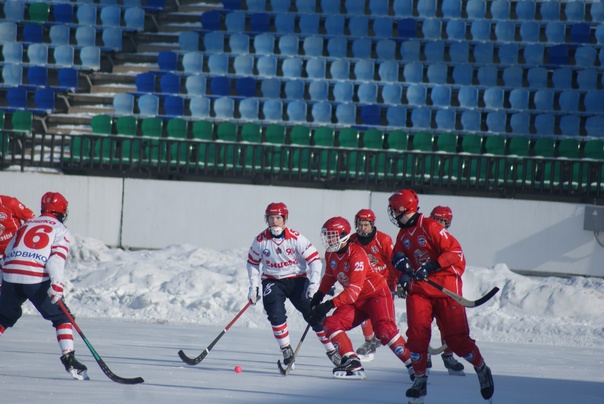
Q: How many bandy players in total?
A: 7